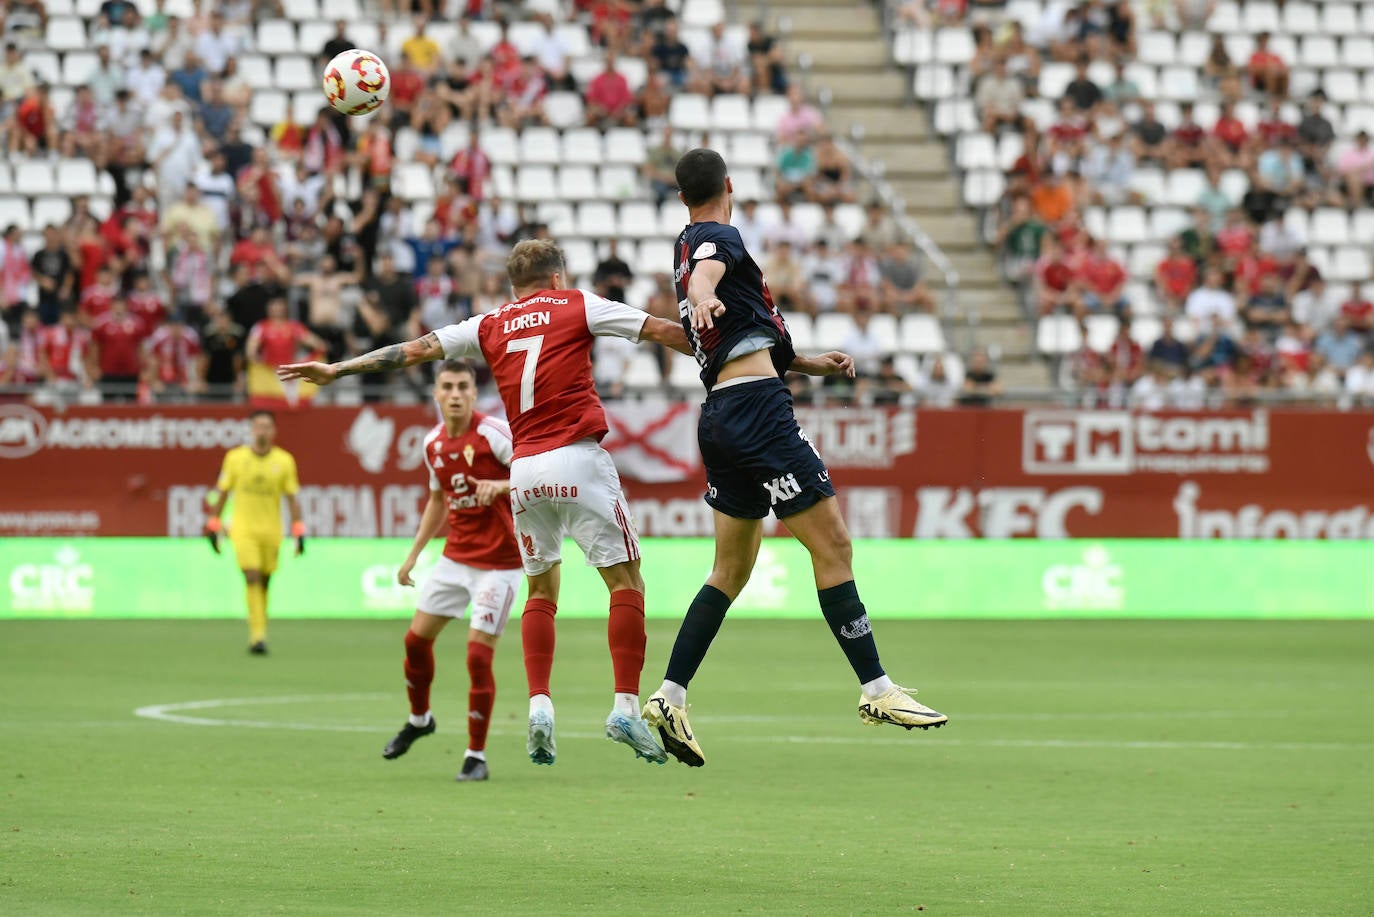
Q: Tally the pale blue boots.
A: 2